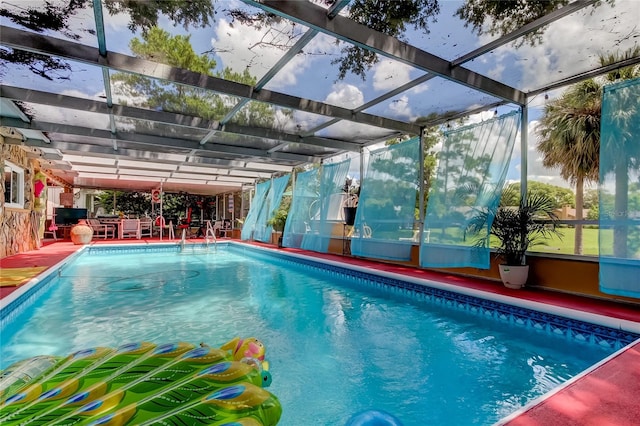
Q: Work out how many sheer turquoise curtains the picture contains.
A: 7